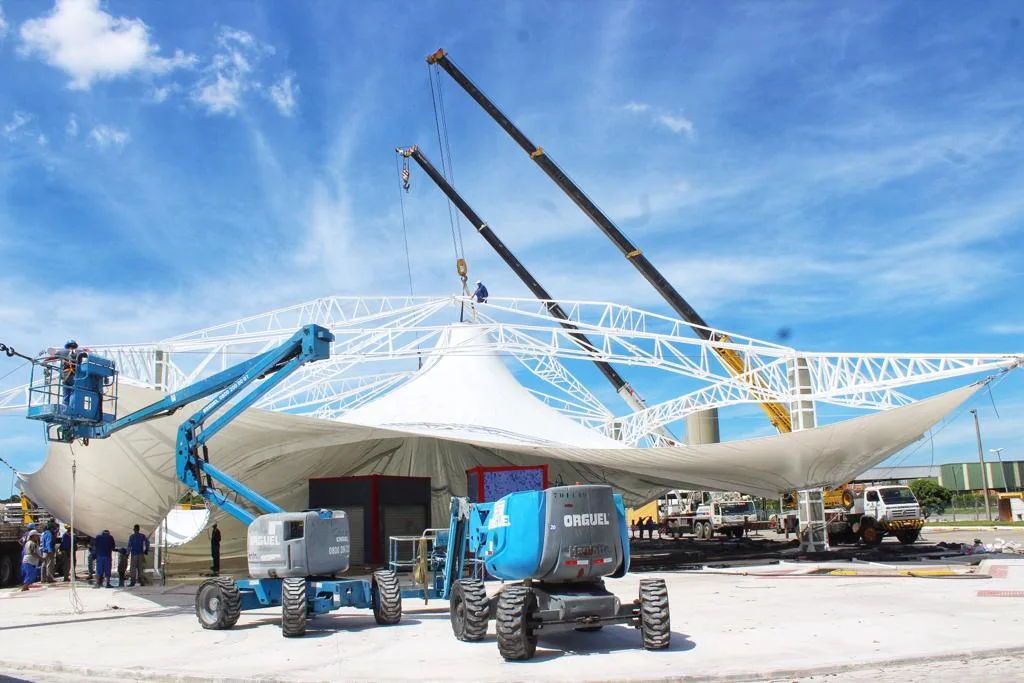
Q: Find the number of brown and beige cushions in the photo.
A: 0